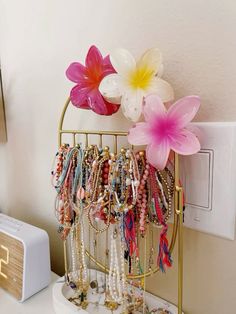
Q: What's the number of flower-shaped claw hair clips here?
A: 3